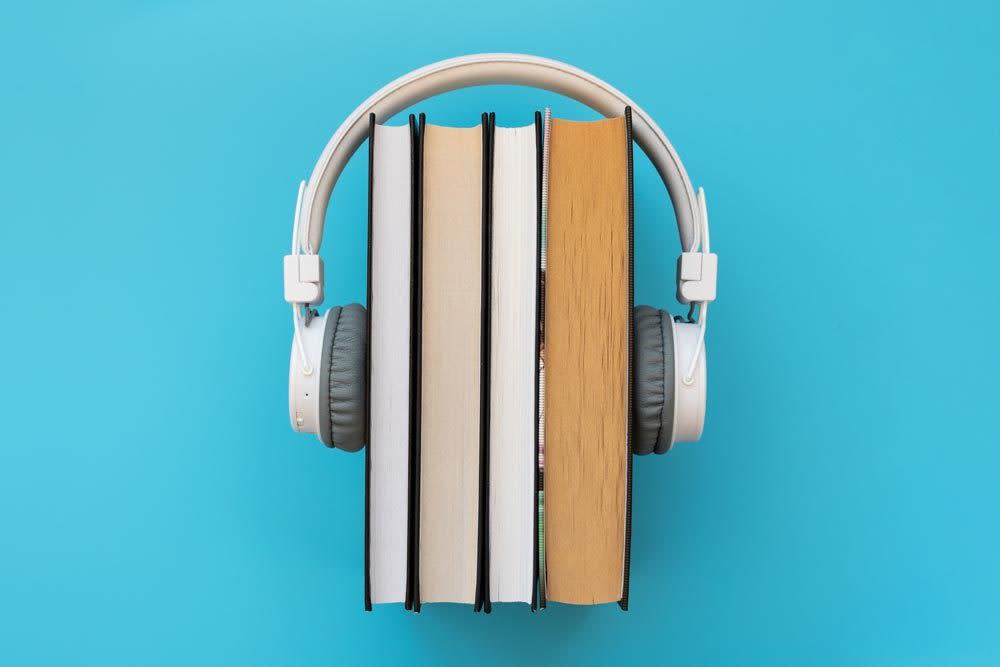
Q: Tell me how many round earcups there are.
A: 2